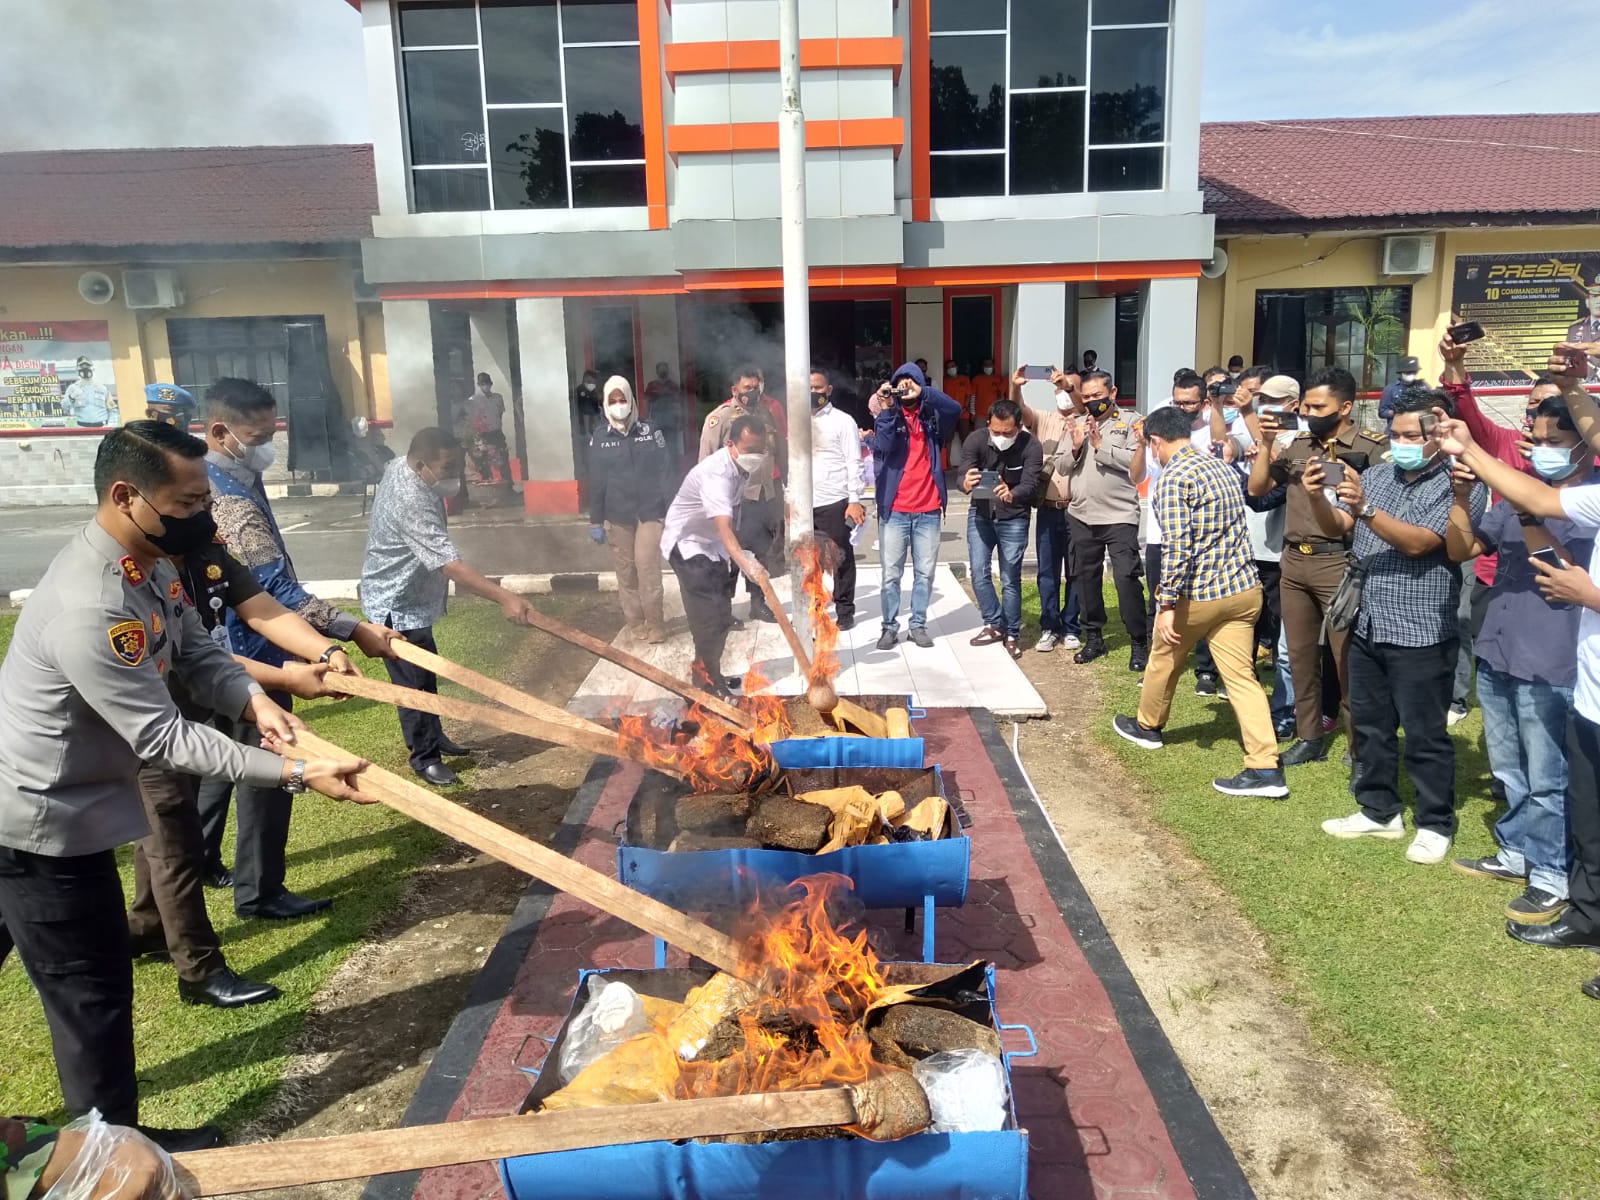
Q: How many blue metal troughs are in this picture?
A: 3